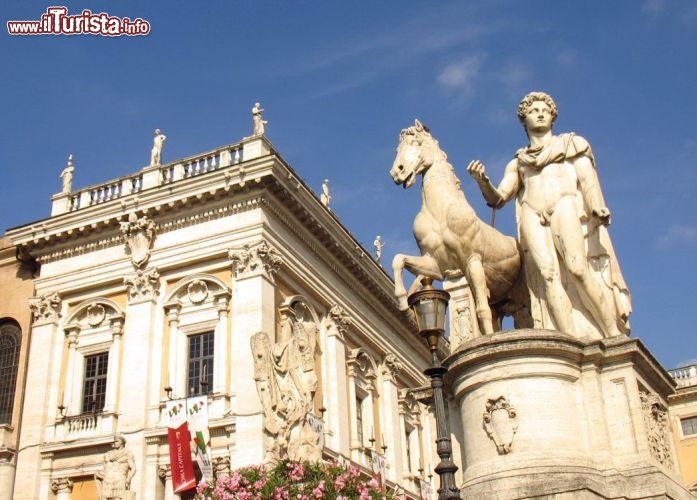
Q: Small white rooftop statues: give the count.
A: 5